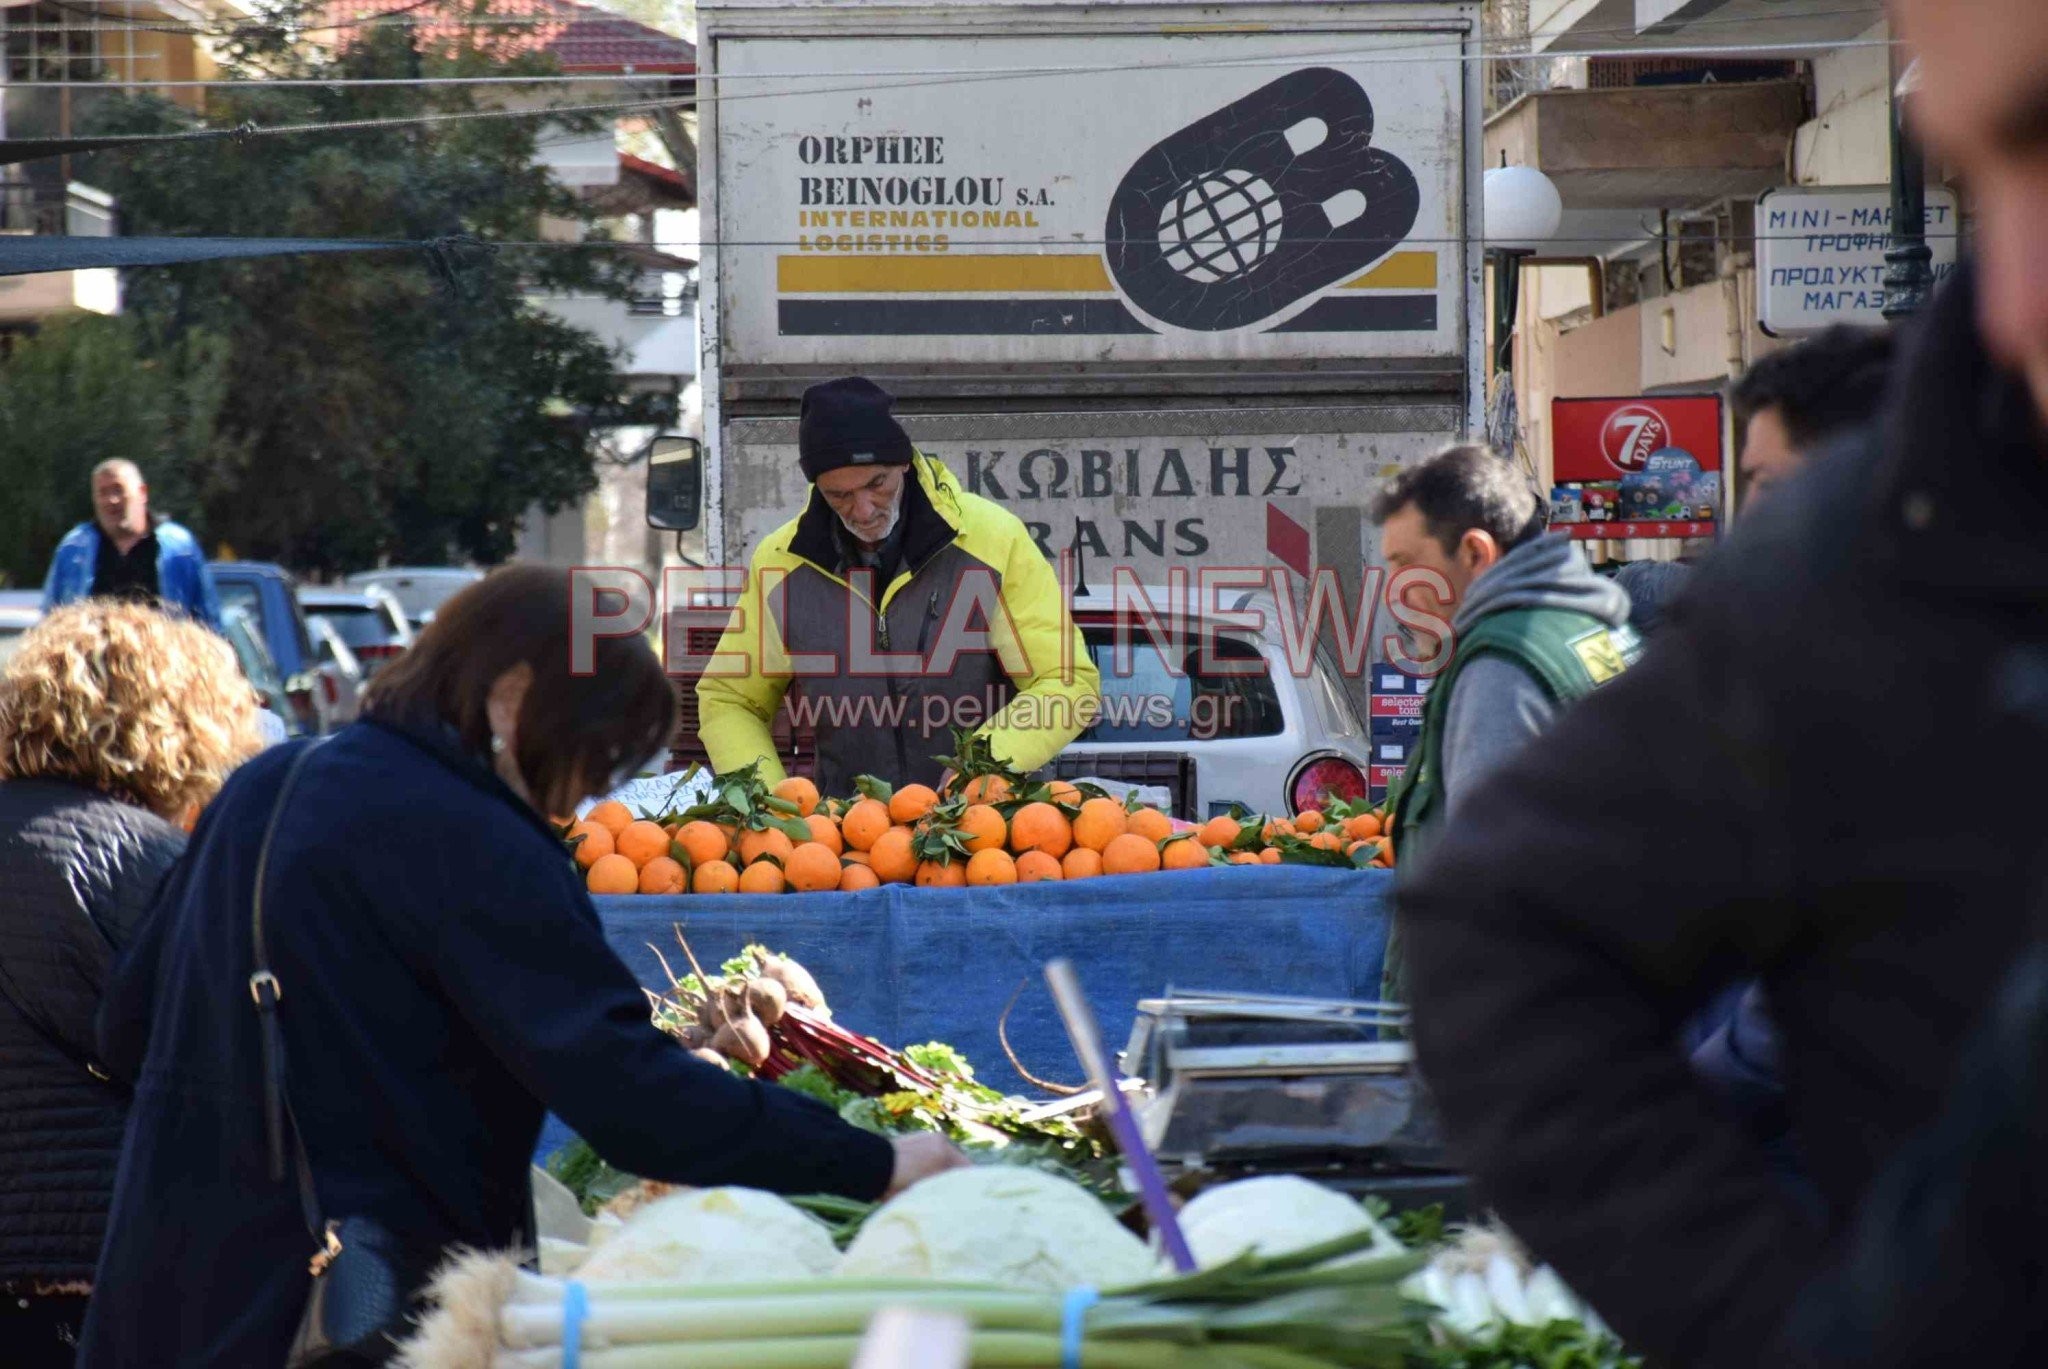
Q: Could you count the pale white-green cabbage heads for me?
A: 3